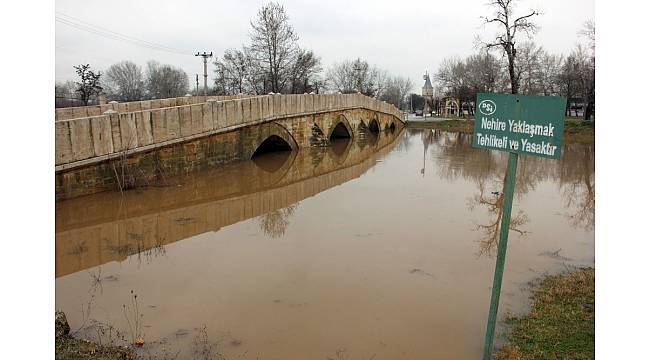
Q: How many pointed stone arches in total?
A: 4